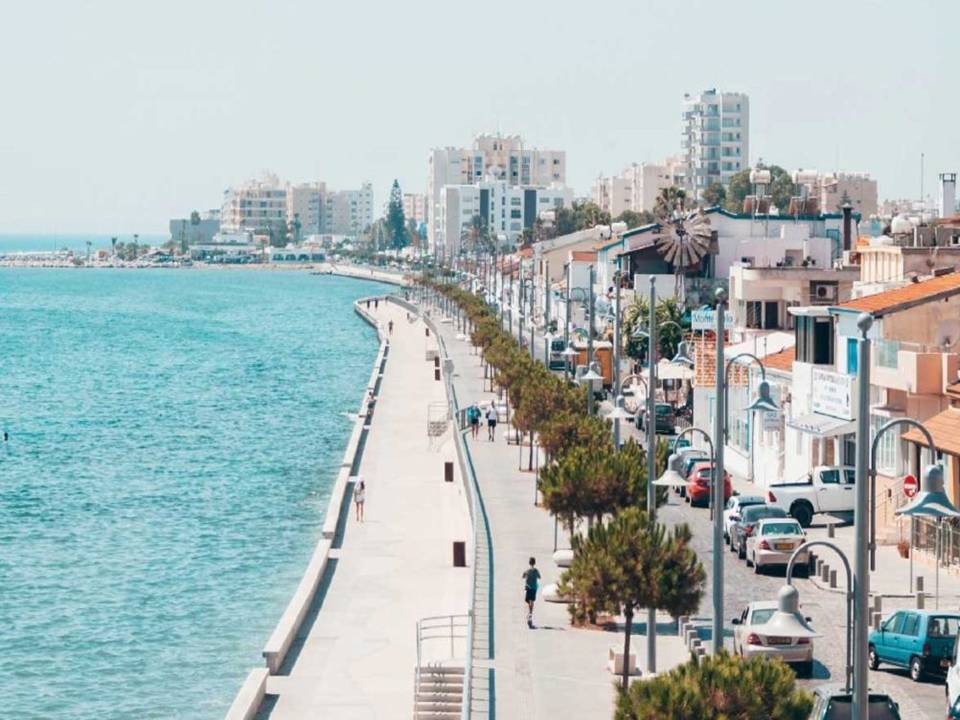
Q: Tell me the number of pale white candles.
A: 0